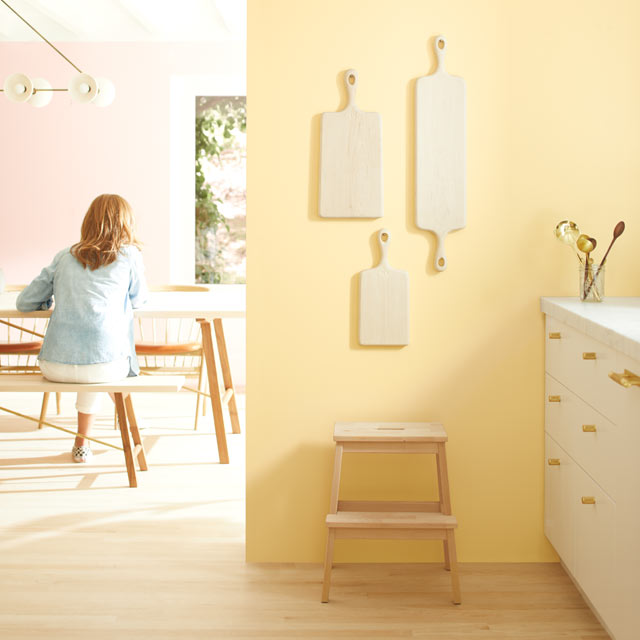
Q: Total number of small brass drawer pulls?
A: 6